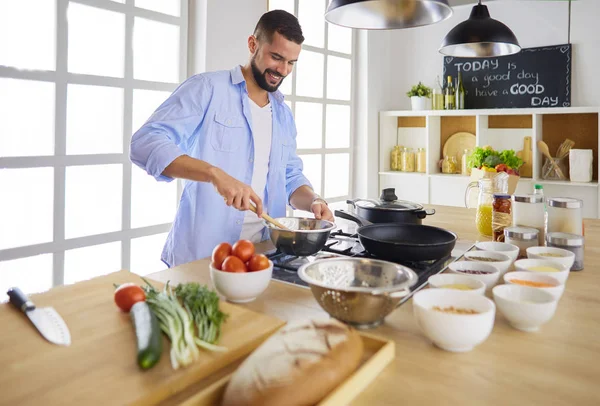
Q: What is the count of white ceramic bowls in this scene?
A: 10